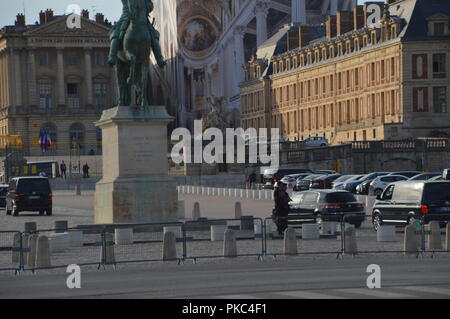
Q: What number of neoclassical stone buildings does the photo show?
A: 2